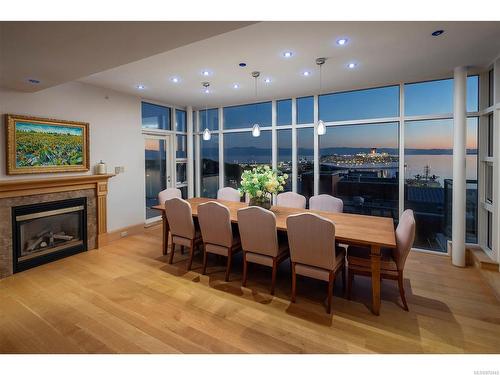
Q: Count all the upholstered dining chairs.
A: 10